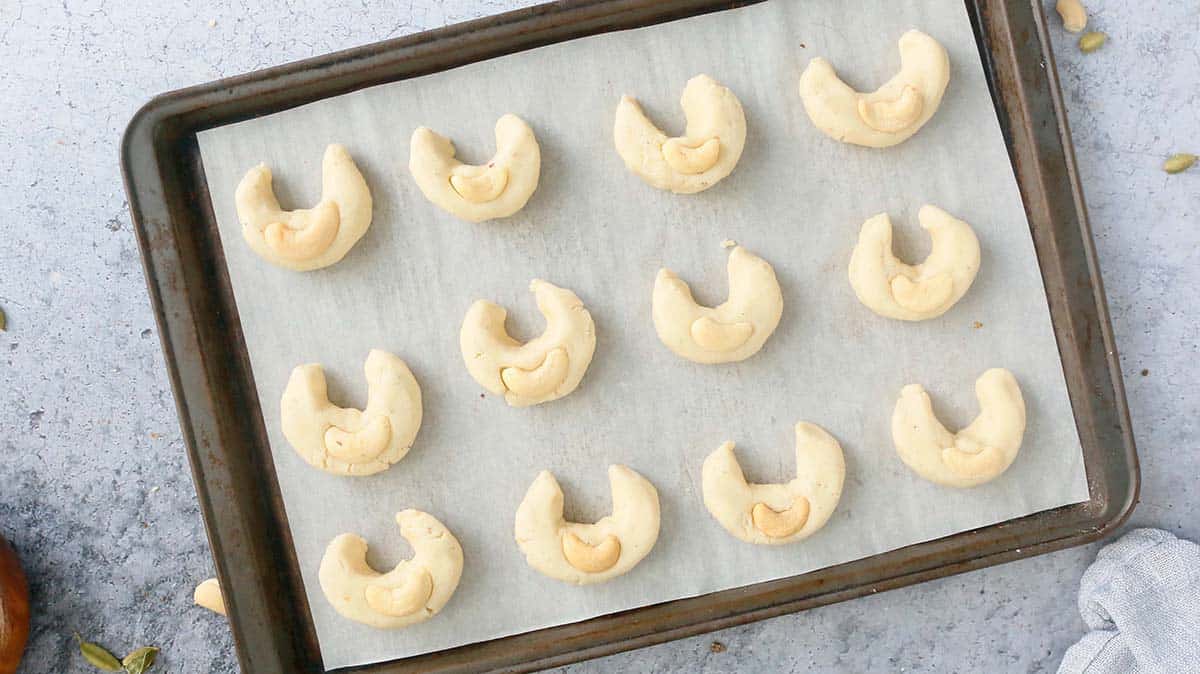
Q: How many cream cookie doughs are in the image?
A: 12